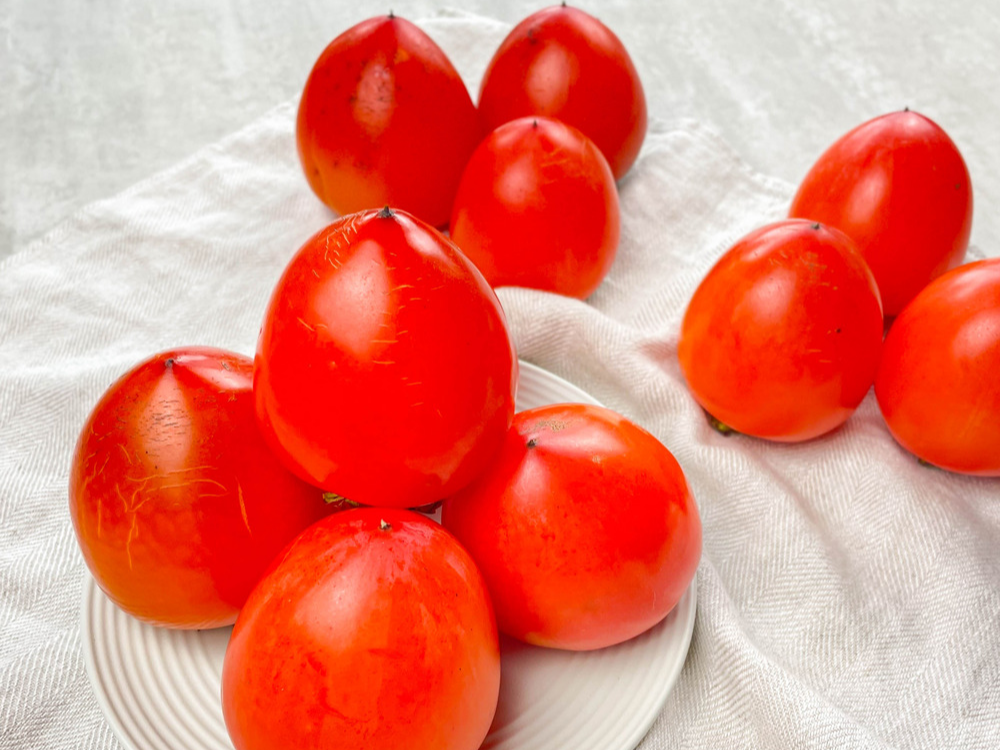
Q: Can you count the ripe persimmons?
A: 10